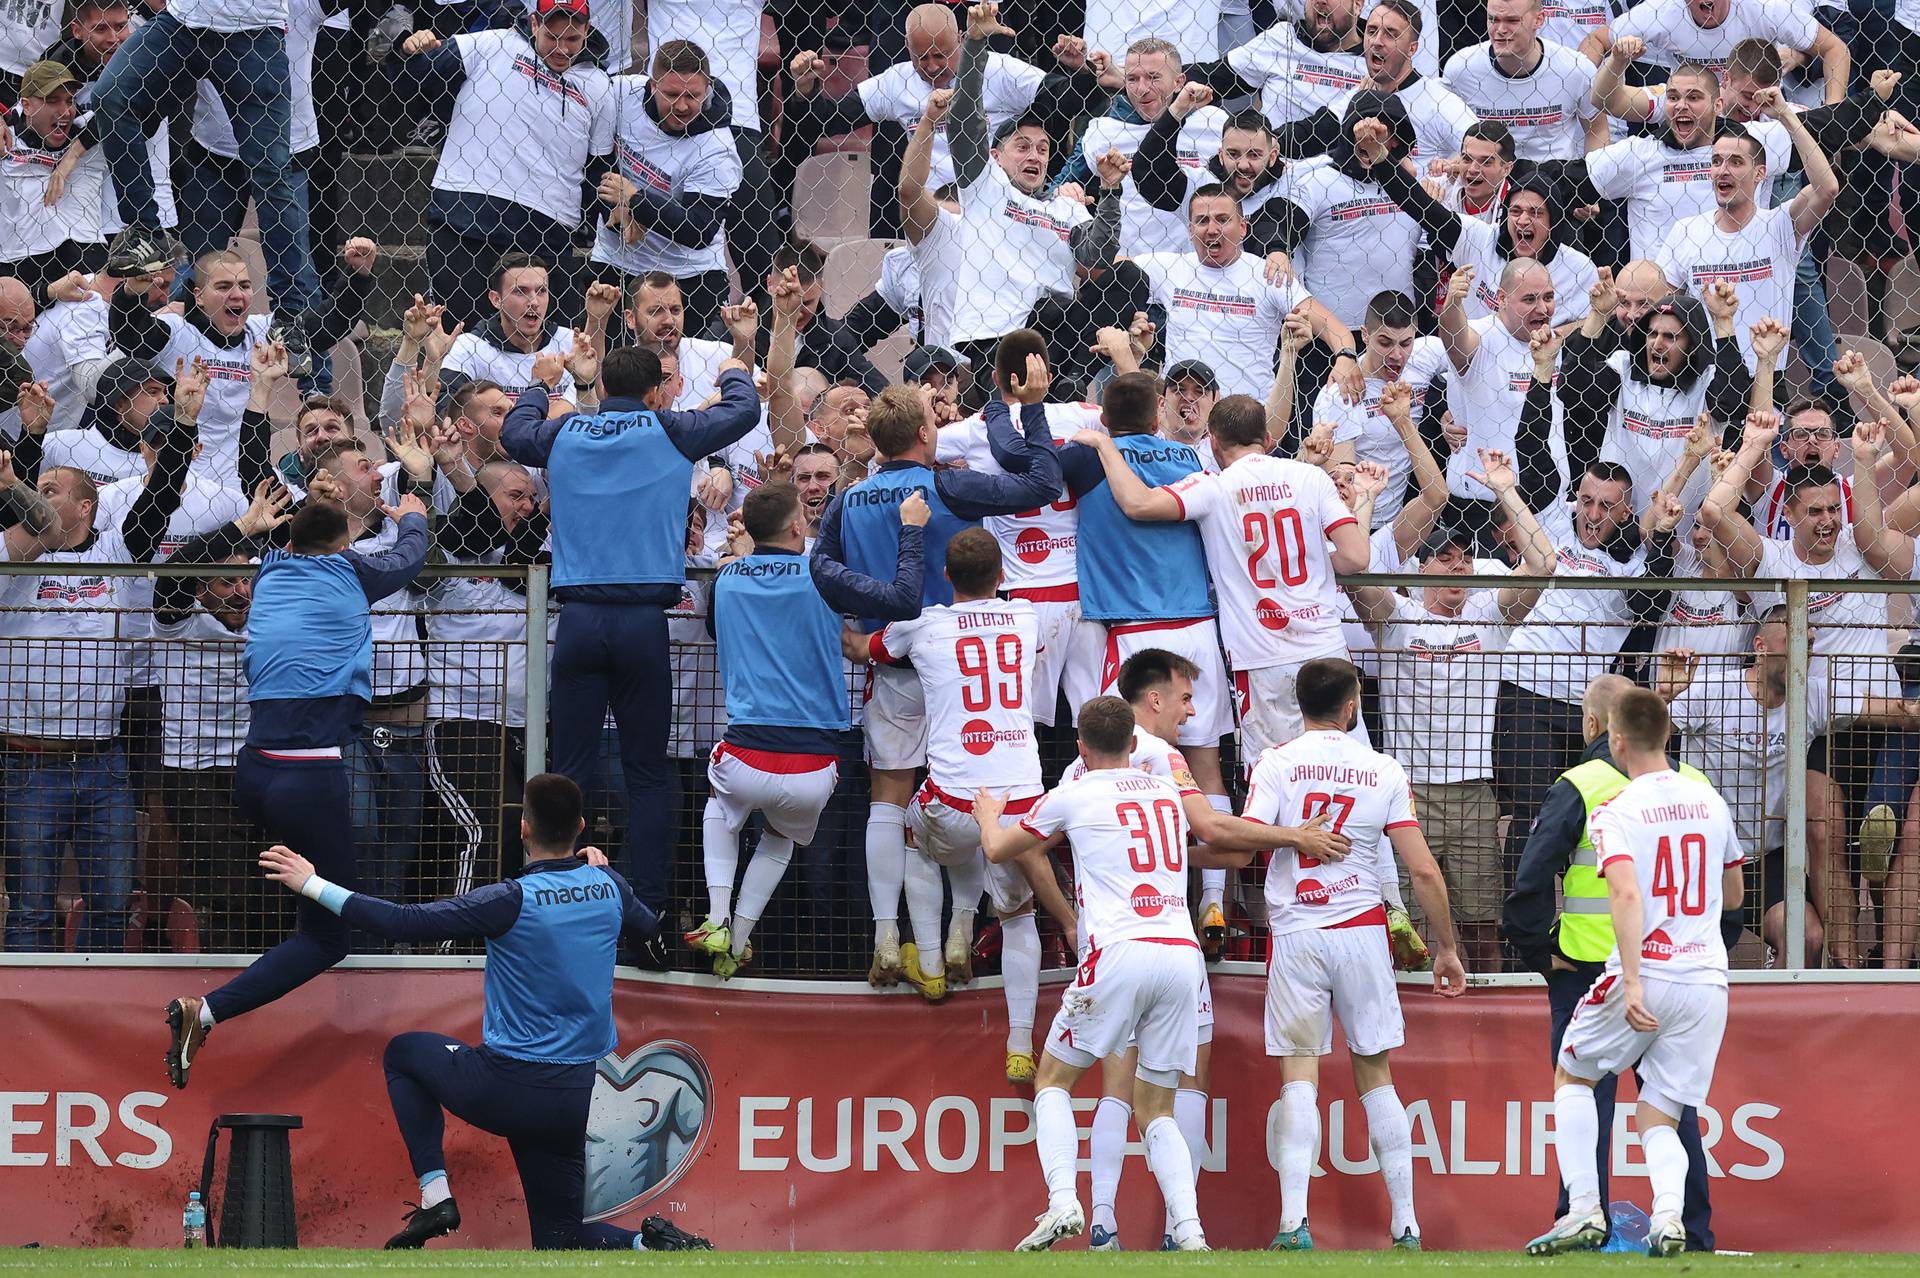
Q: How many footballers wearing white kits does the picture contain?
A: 7